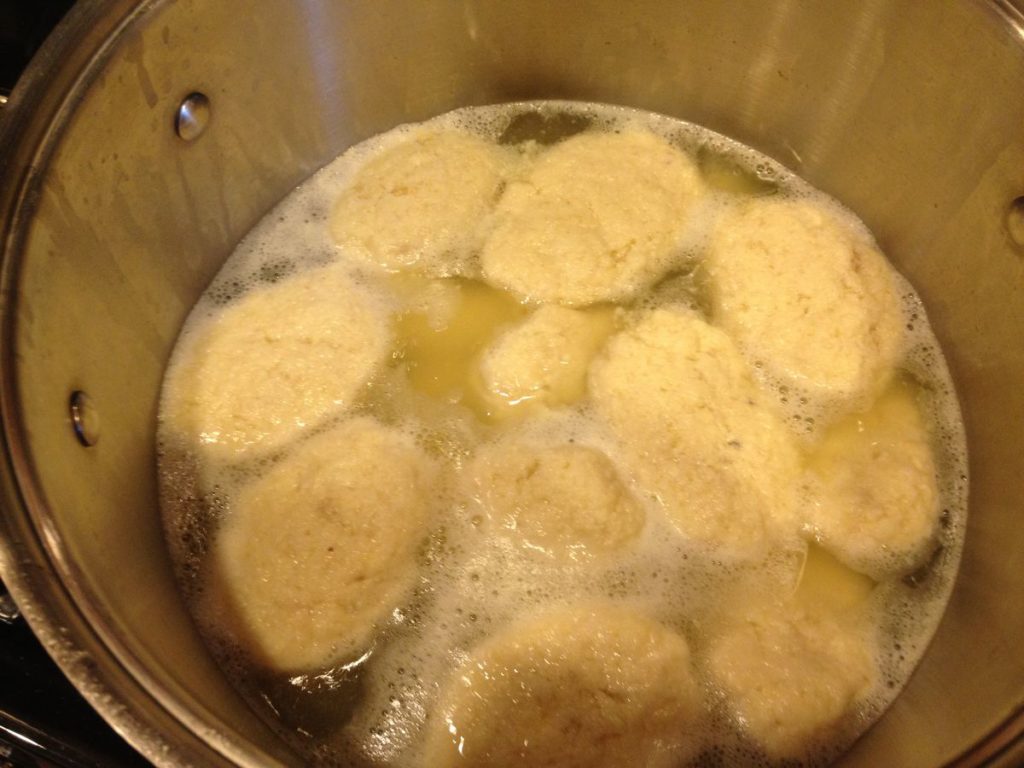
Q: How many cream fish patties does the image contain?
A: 11